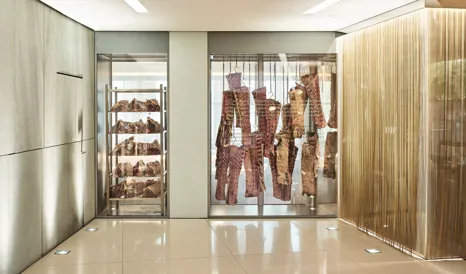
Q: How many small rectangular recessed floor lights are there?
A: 4